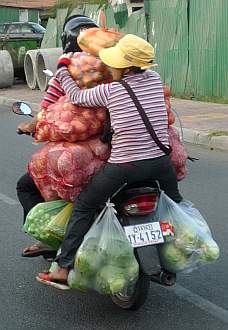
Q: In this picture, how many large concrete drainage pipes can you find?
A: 3